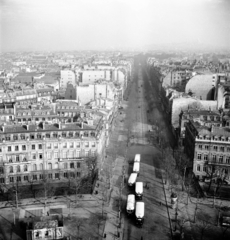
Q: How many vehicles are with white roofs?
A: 6